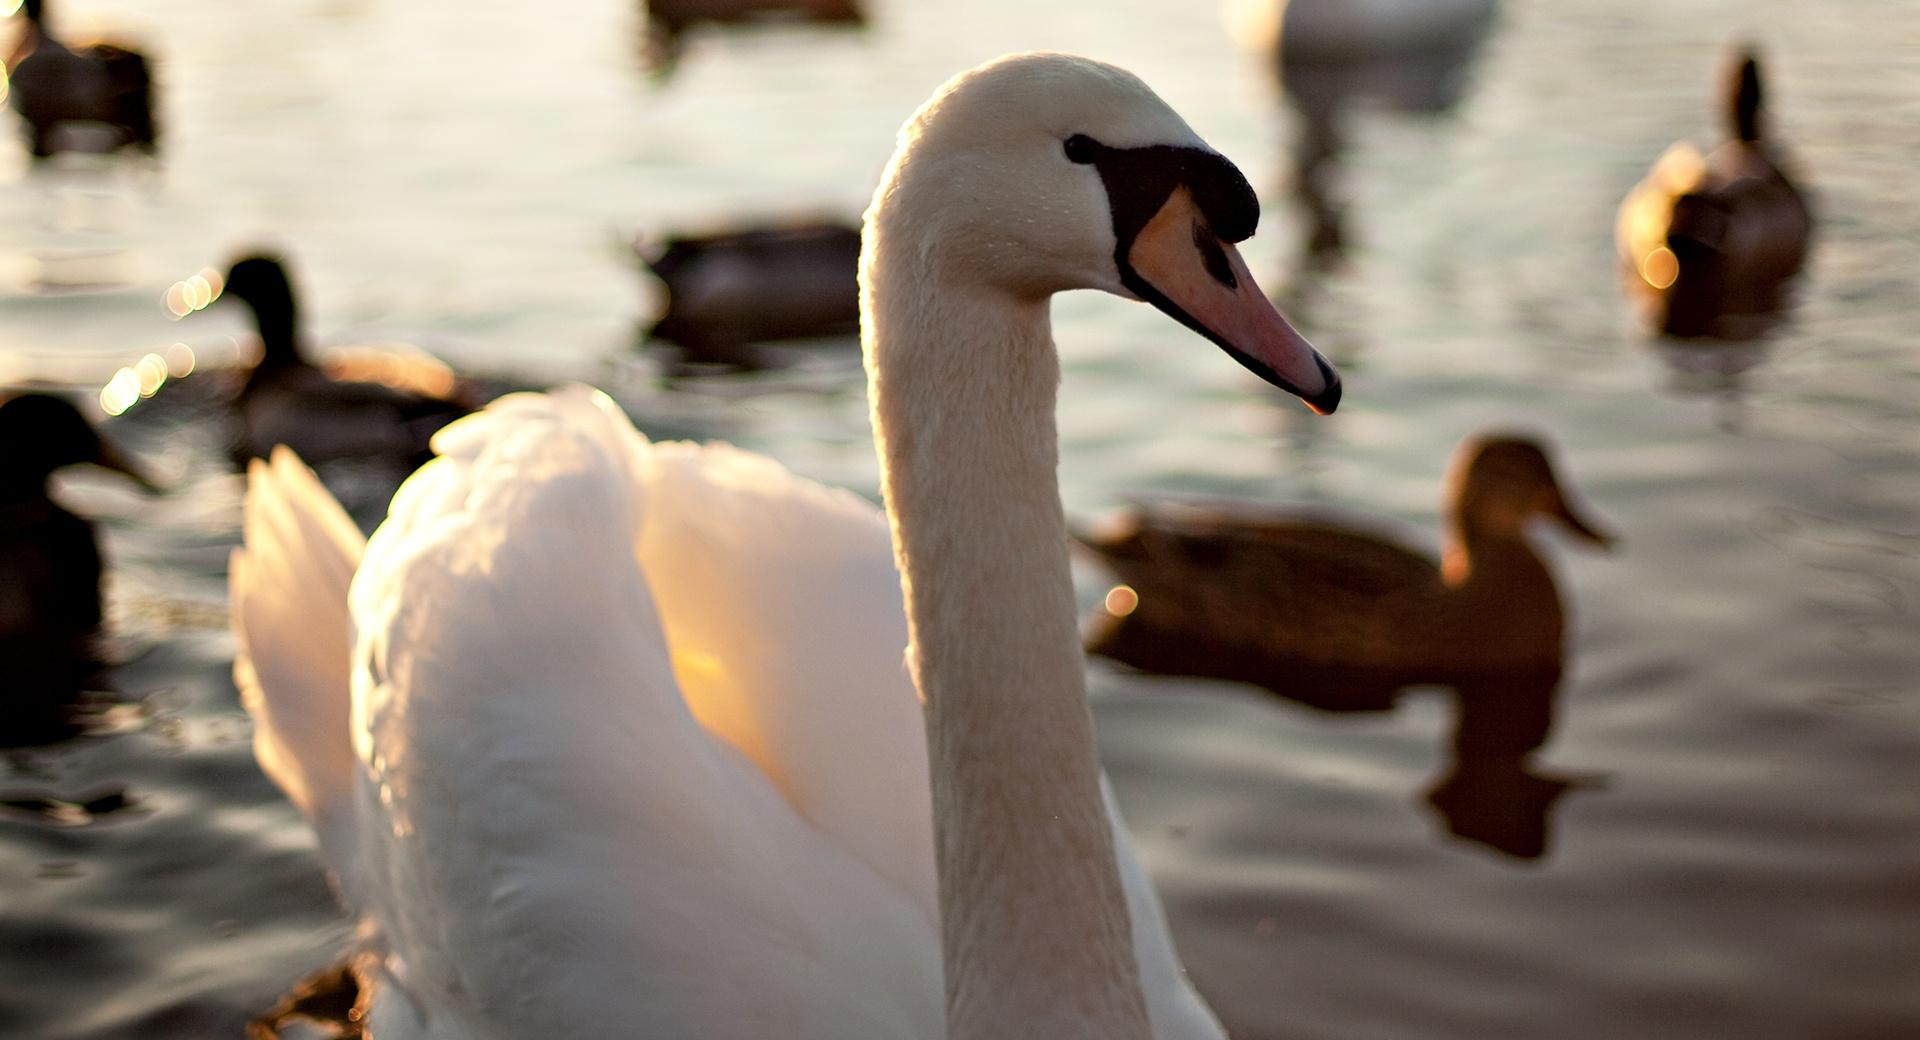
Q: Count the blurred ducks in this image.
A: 7